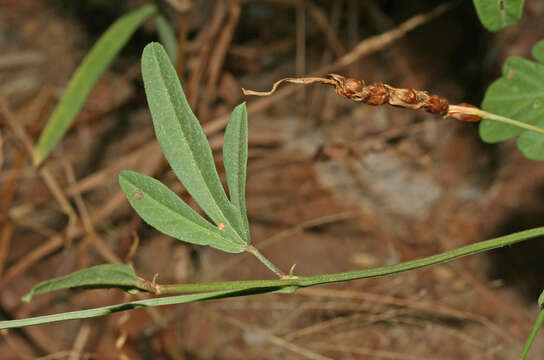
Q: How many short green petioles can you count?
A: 1